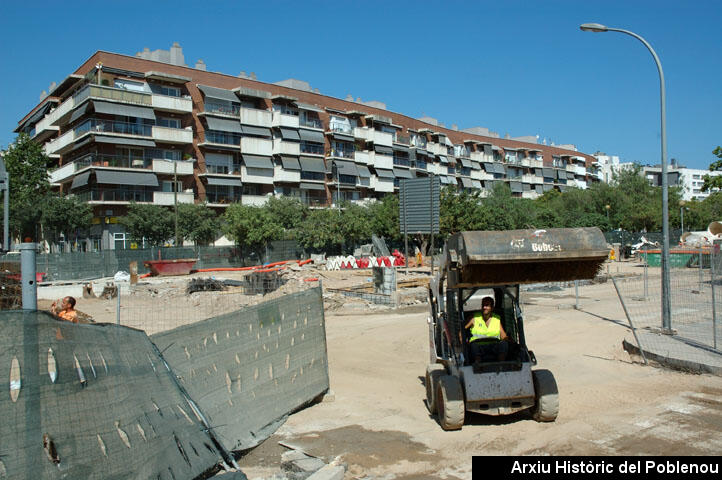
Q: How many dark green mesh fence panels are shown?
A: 2